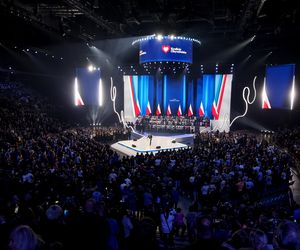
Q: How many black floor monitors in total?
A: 4